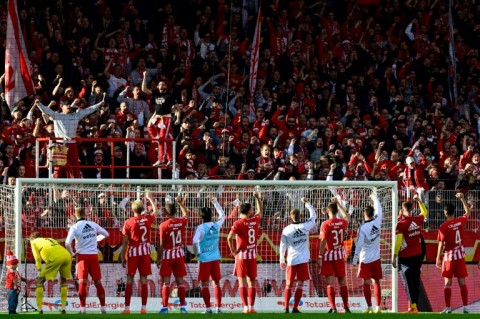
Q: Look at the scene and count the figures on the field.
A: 12